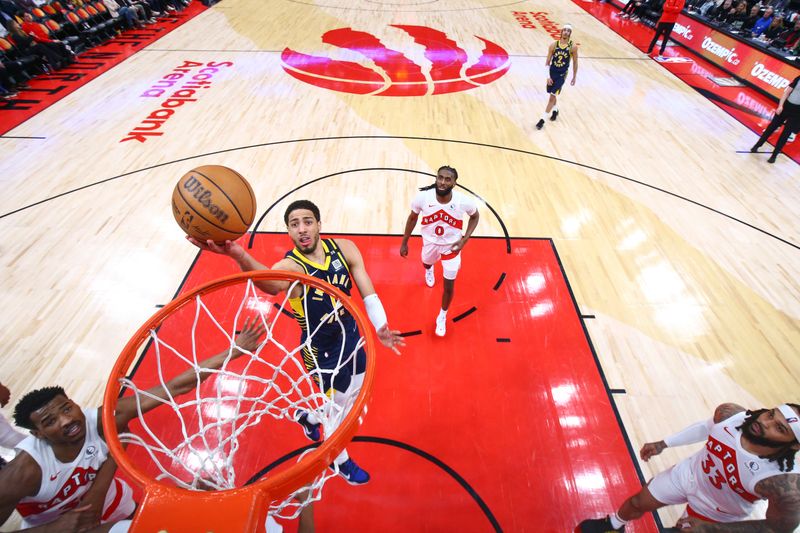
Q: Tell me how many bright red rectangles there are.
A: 1